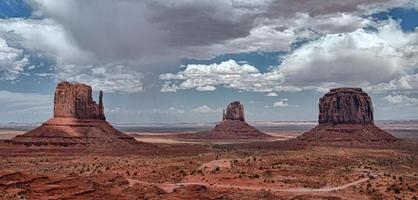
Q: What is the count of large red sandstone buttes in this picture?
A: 3